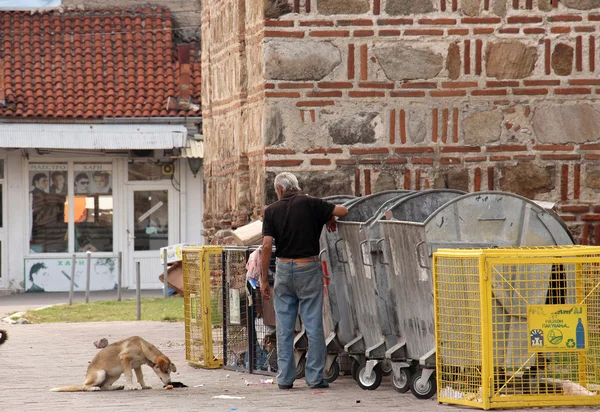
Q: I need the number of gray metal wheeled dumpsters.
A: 3